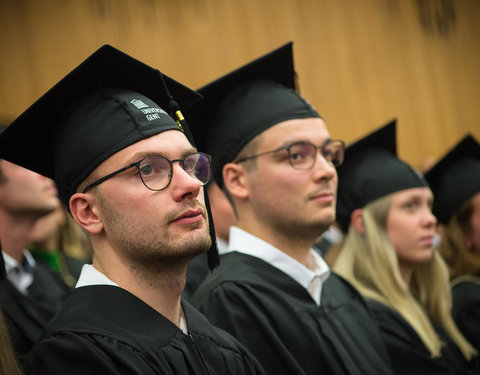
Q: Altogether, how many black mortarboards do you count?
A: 4